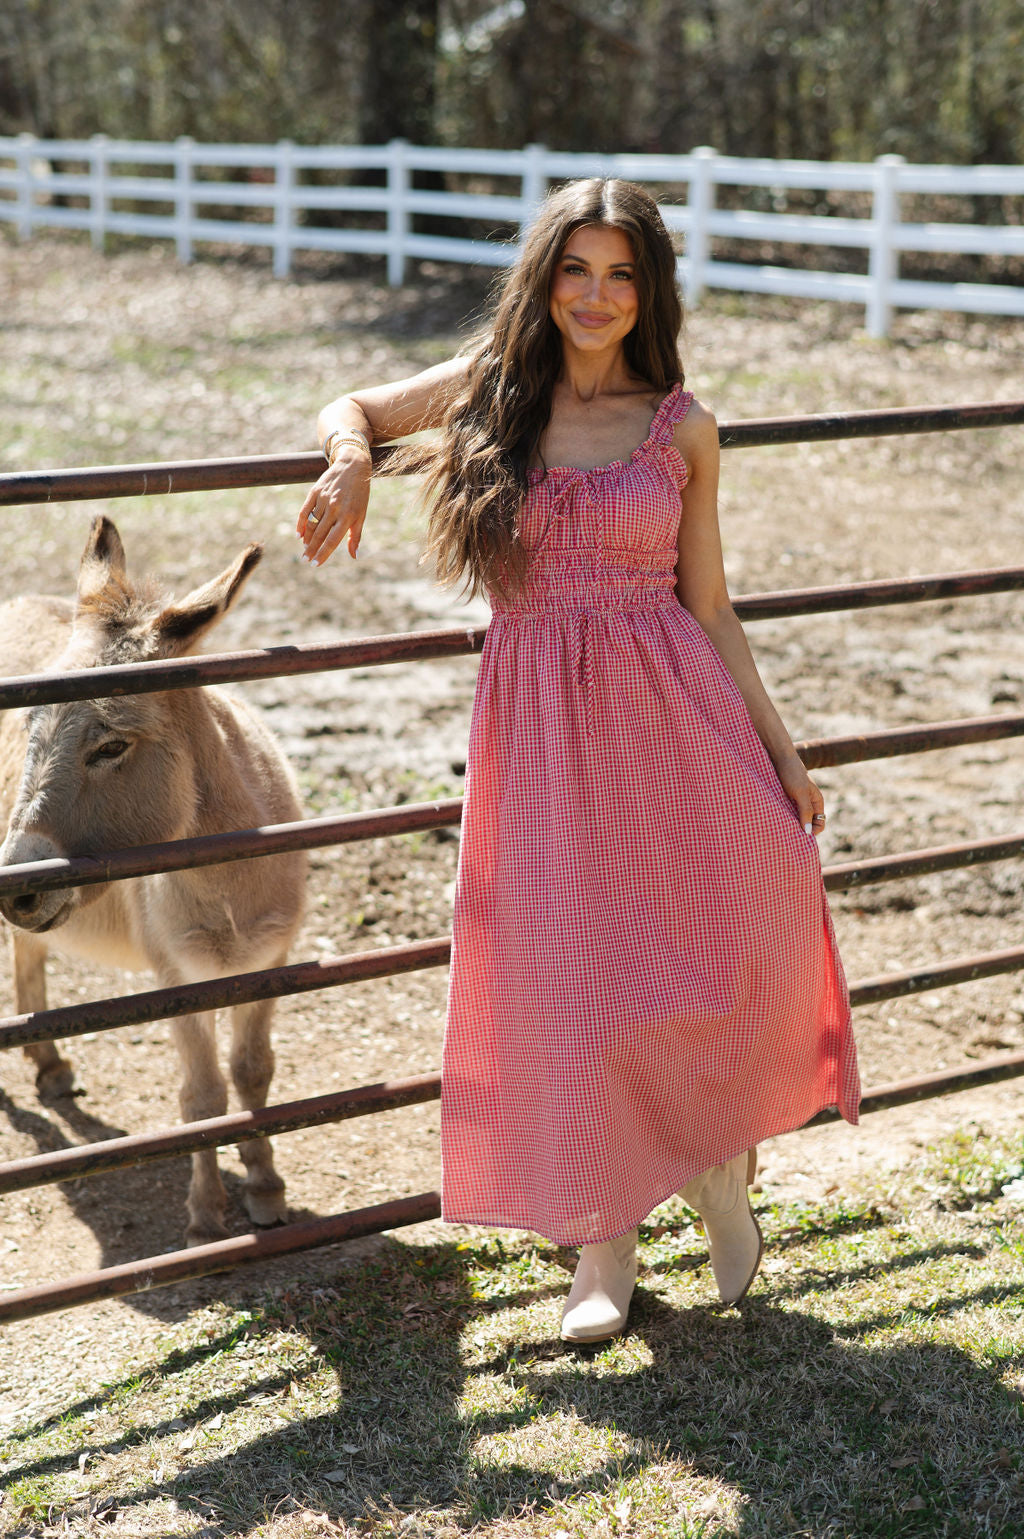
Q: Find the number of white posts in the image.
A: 8